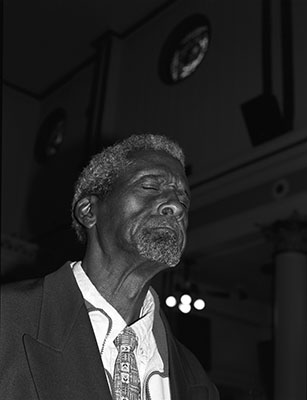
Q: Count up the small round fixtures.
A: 4